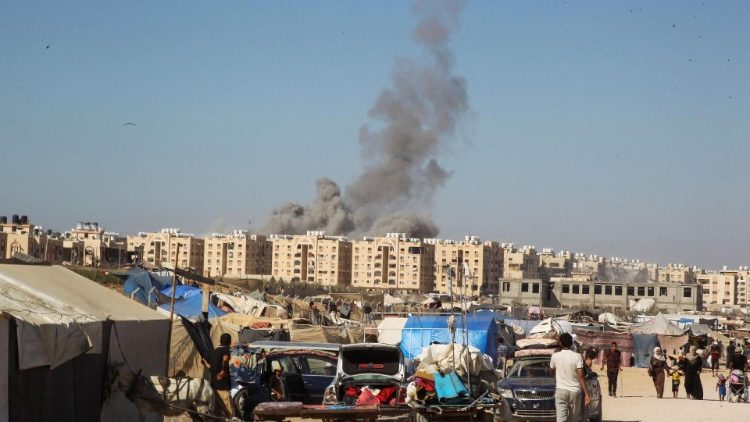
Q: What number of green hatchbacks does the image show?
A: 0